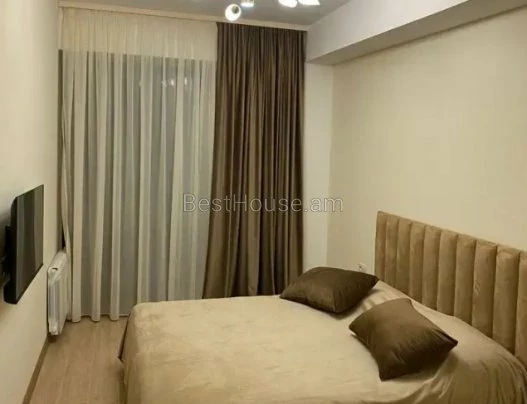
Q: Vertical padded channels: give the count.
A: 10